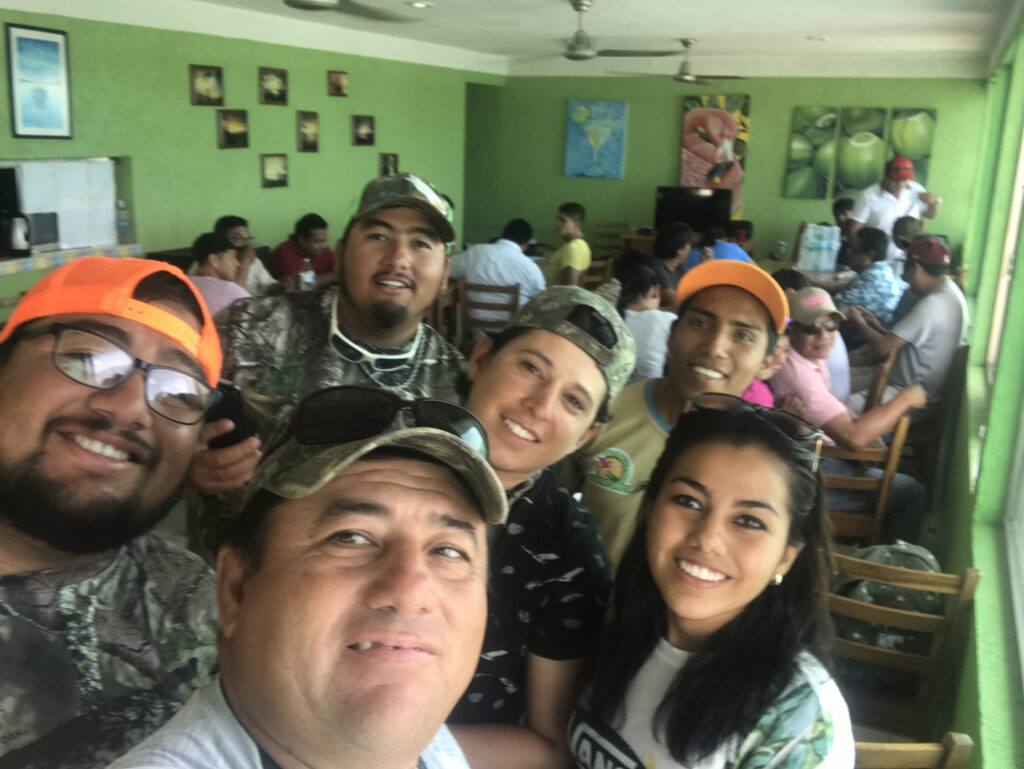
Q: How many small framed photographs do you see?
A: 8